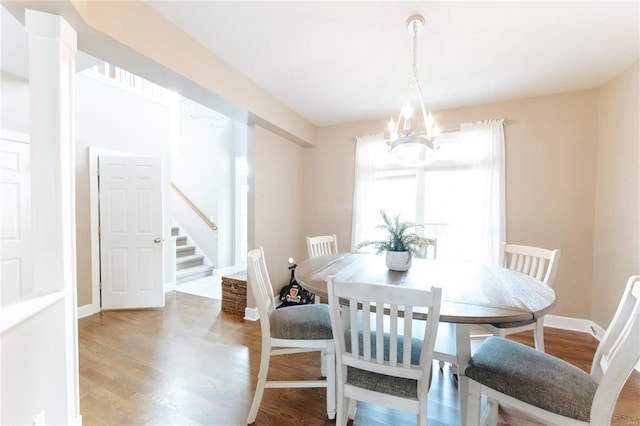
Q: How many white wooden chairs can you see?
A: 6